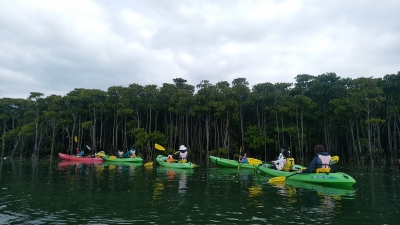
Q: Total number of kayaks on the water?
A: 5